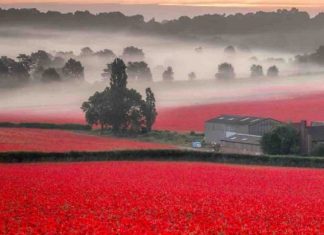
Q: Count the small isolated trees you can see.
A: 5